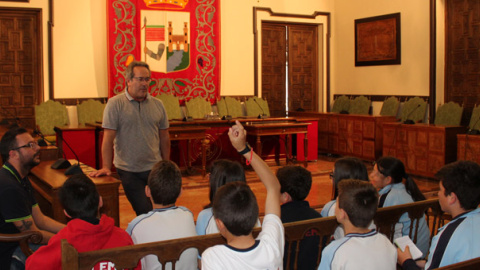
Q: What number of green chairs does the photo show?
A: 12